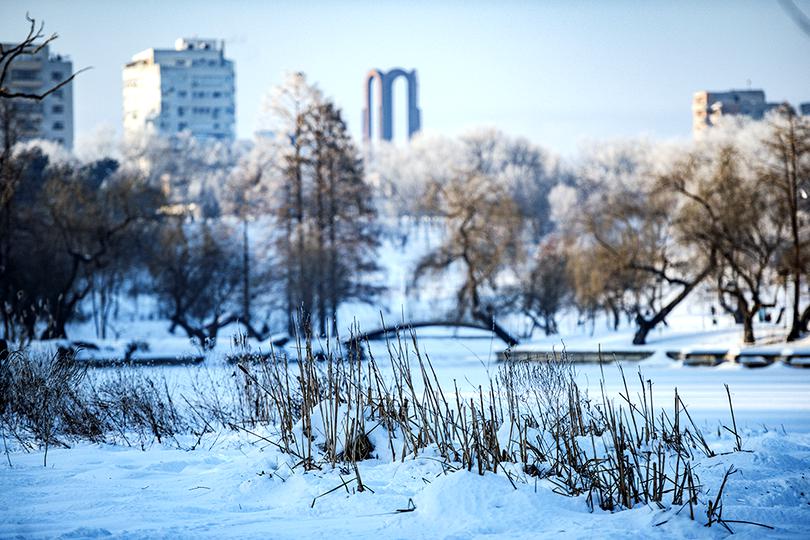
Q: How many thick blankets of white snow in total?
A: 1